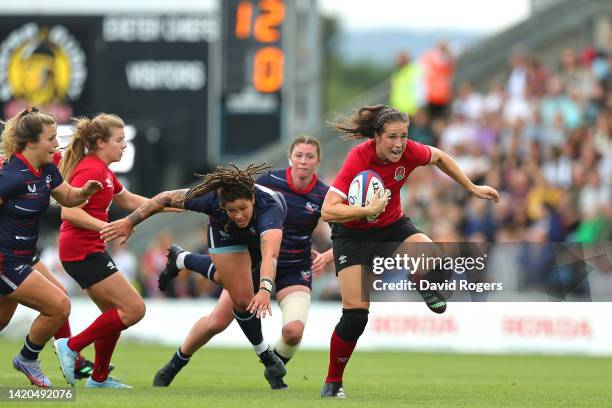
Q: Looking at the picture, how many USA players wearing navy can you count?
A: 3